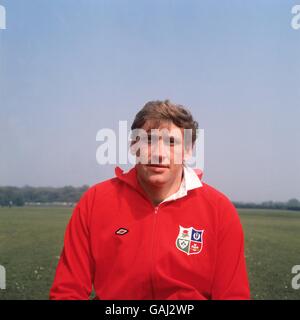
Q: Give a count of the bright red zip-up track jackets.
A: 1